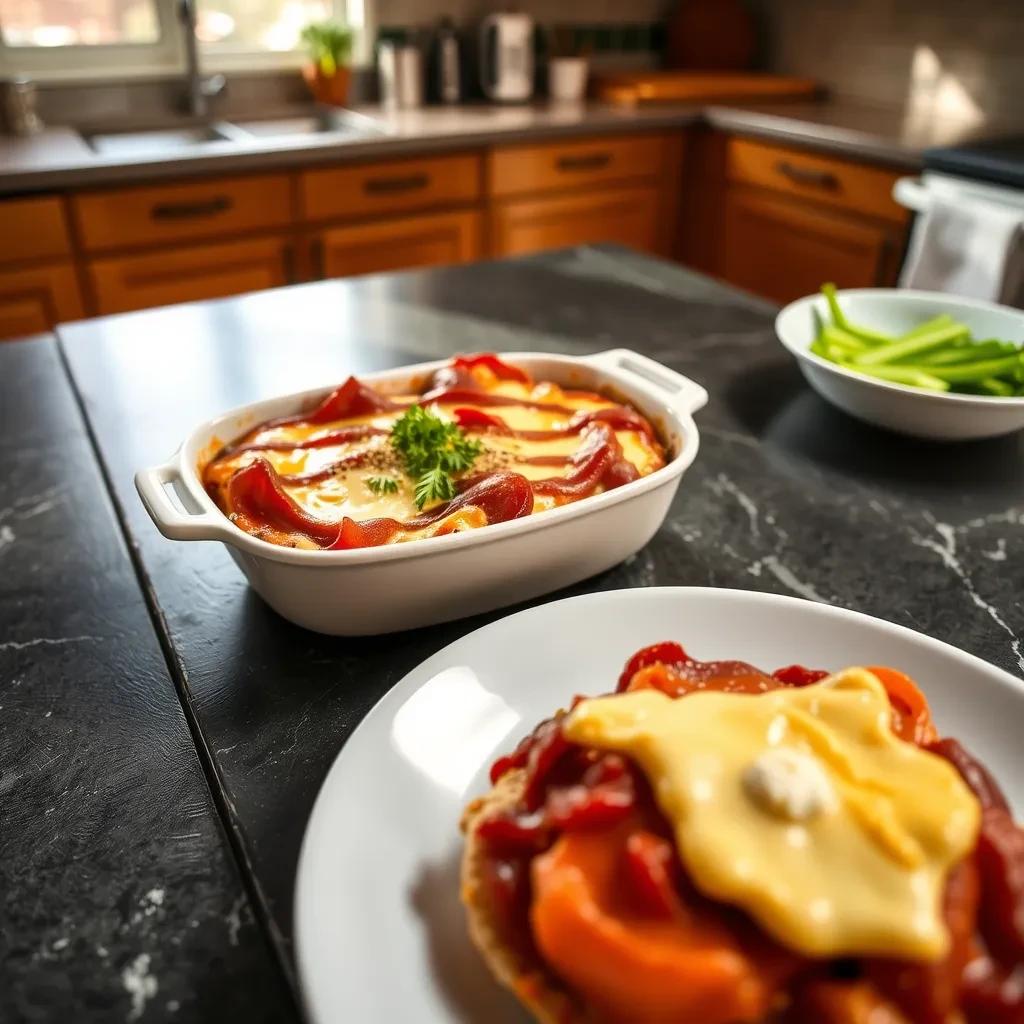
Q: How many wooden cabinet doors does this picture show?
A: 5